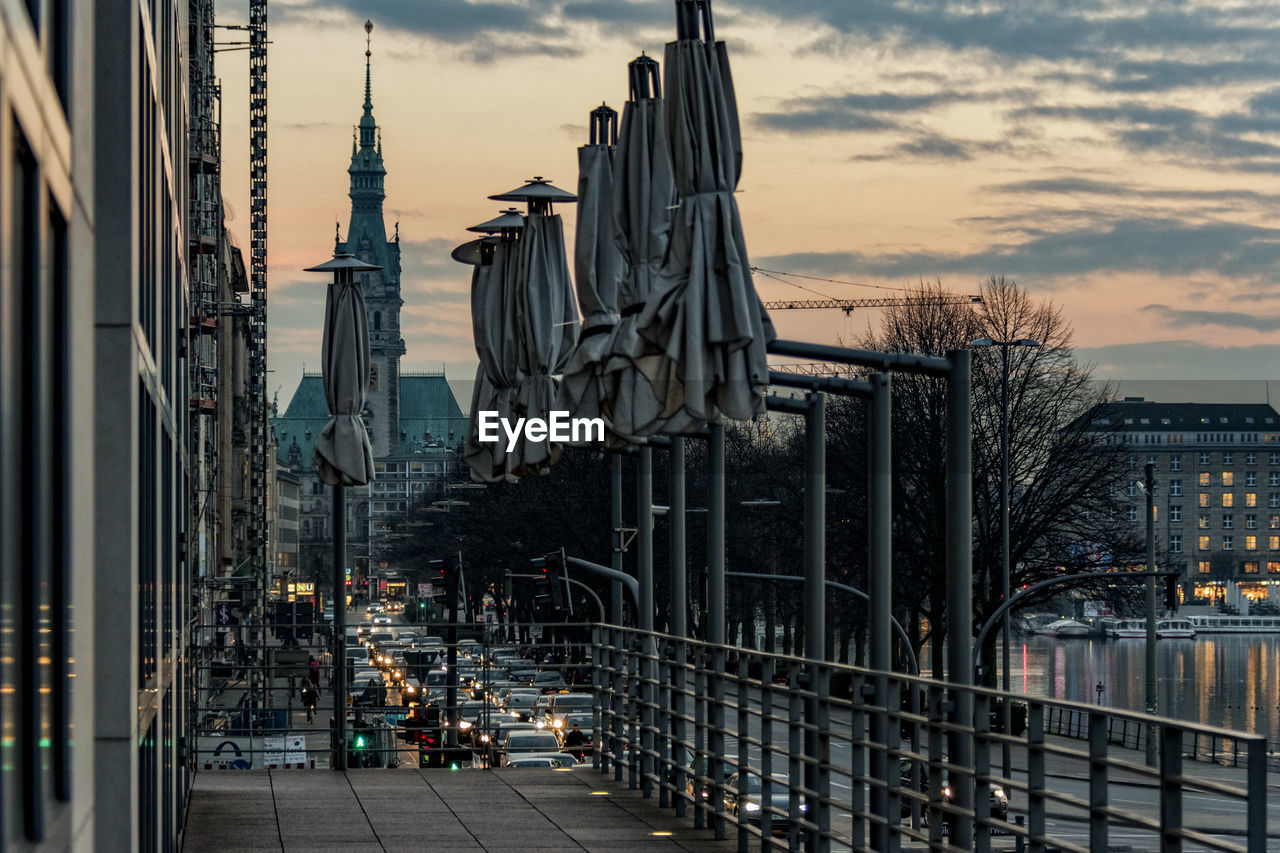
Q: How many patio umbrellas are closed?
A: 7